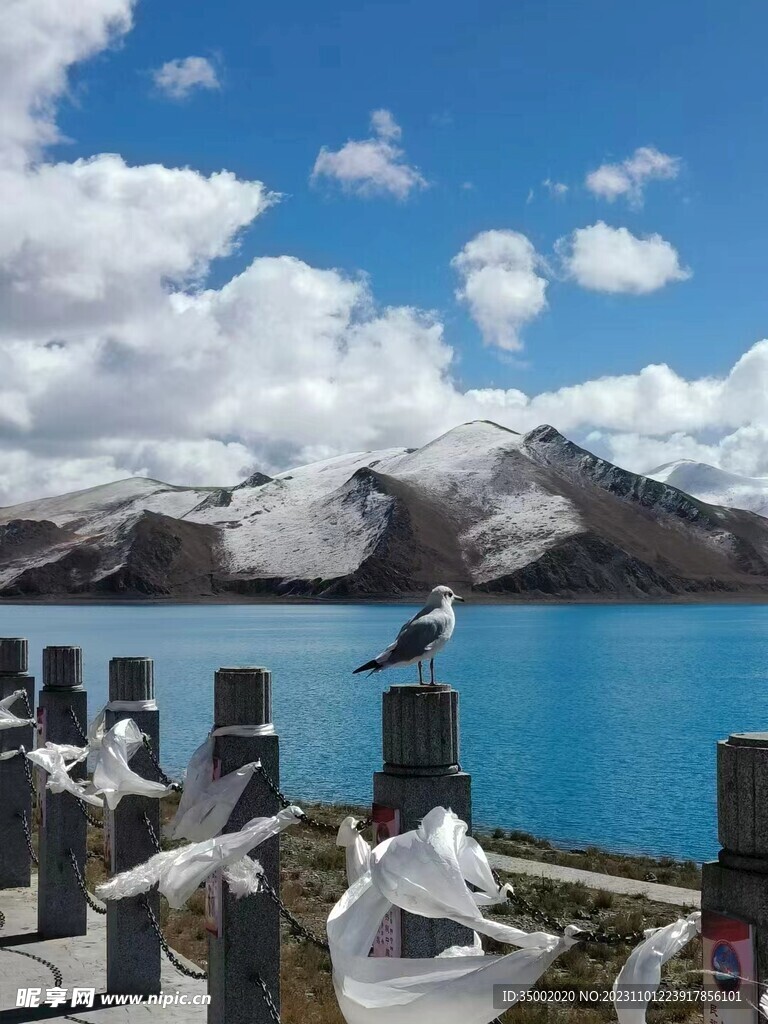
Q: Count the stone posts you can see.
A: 6